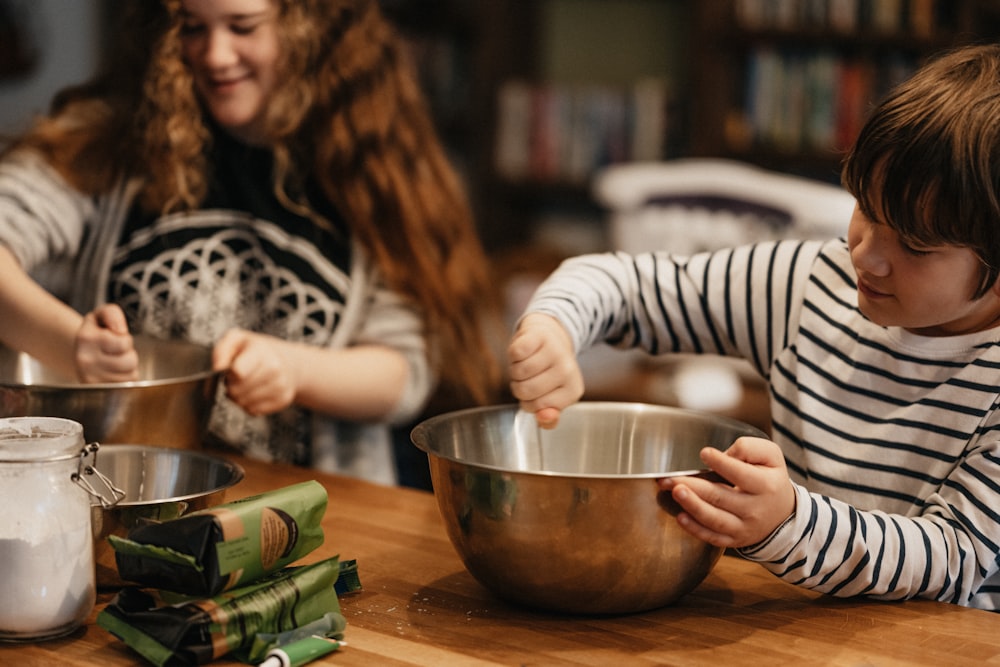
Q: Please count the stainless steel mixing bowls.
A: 3